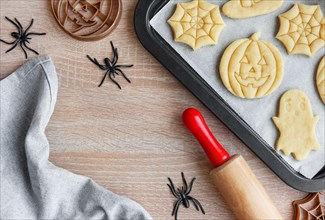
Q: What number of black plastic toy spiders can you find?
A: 3